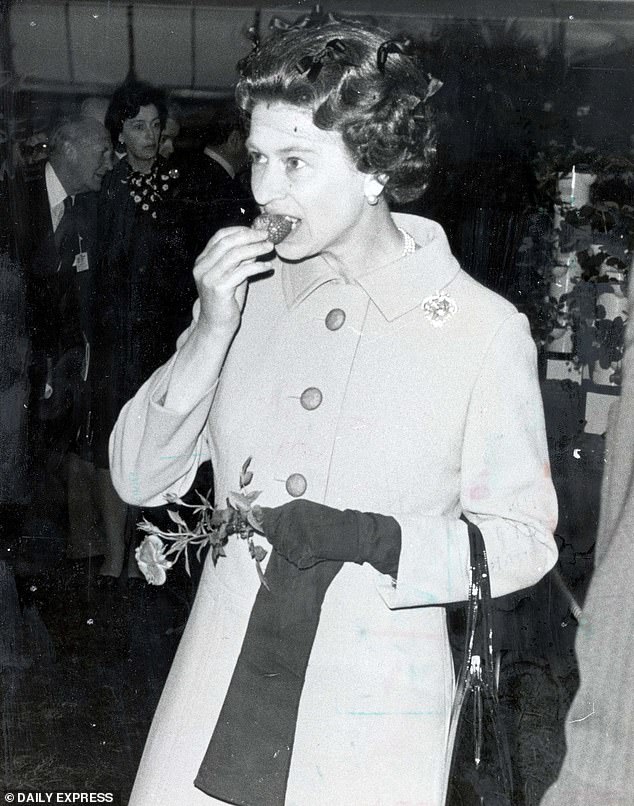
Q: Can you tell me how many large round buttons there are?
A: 3